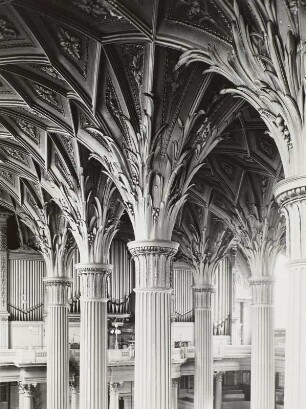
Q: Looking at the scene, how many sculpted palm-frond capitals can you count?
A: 6